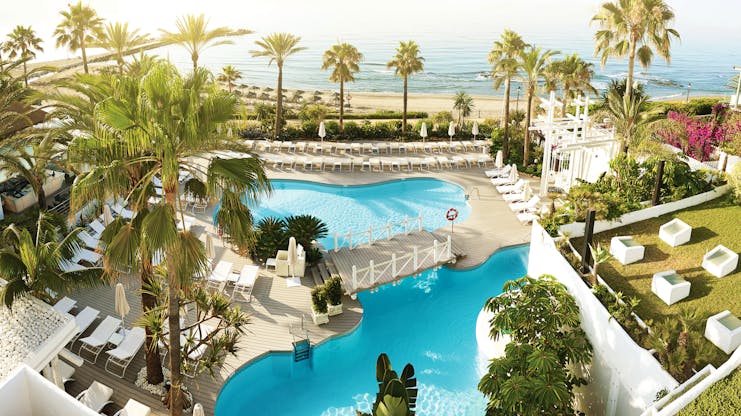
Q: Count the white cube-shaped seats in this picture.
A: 5